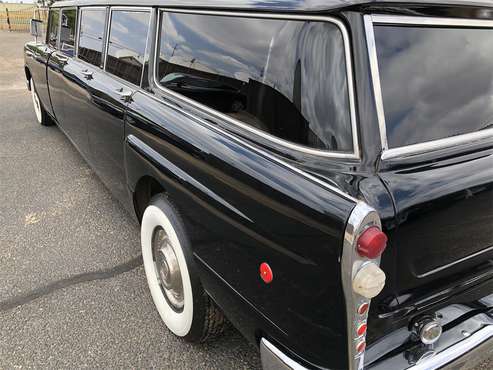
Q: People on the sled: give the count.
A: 0